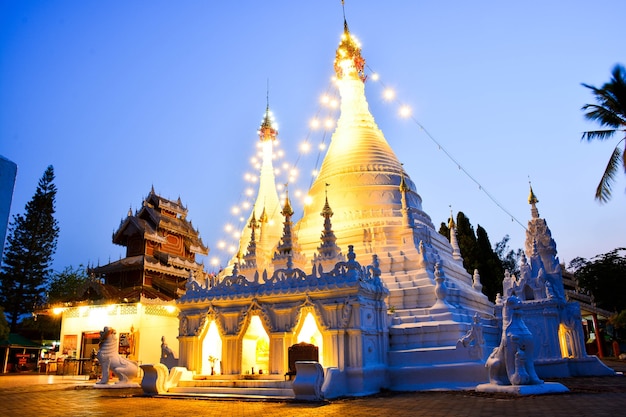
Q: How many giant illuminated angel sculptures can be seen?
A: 0